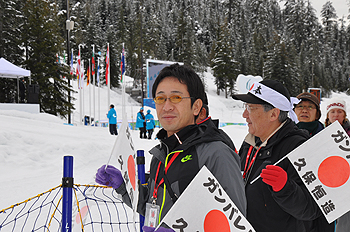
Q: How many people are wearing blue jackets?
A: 3